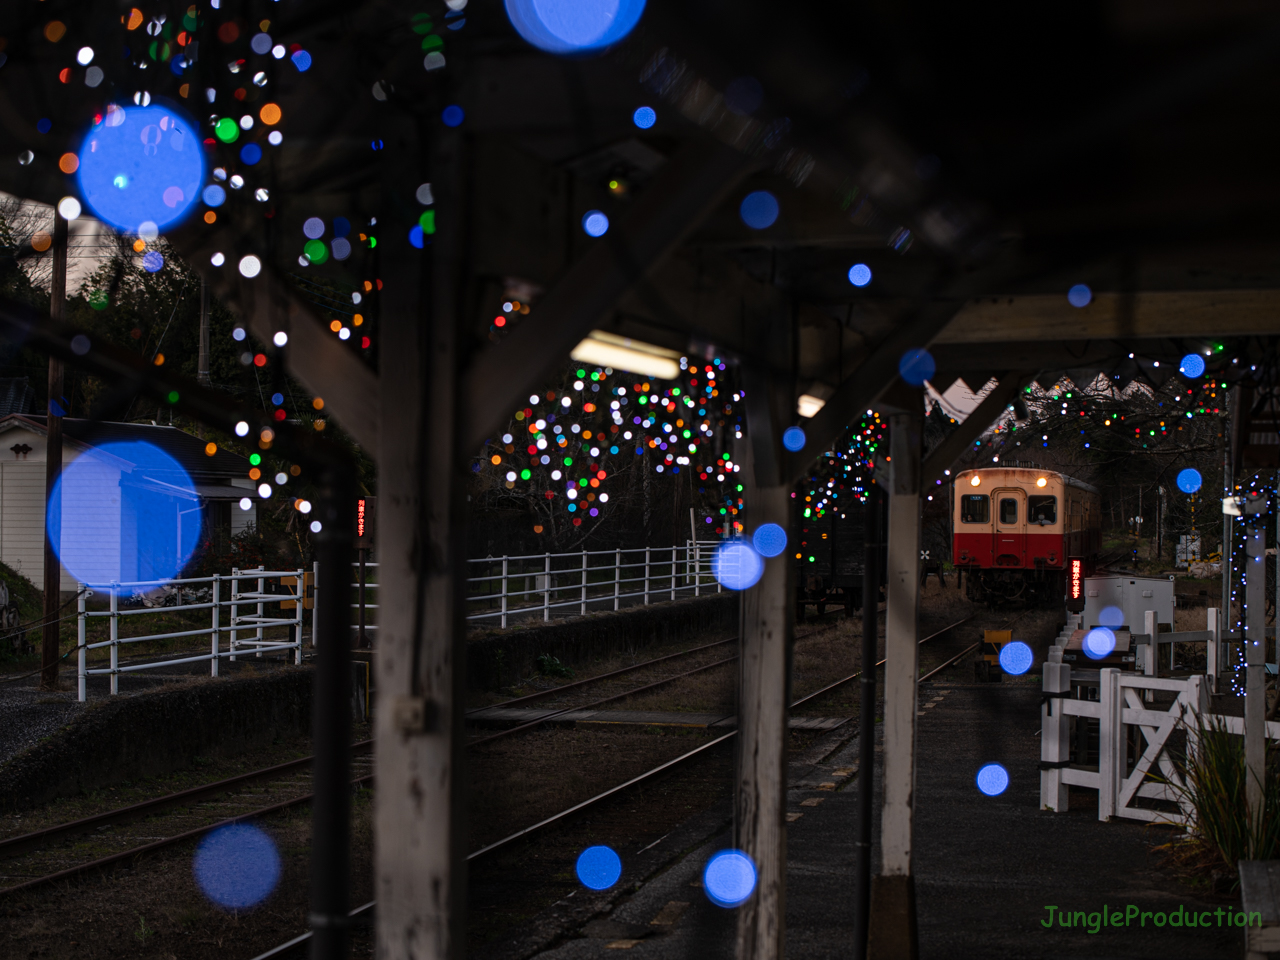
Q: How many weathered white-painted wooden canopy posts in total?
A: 3